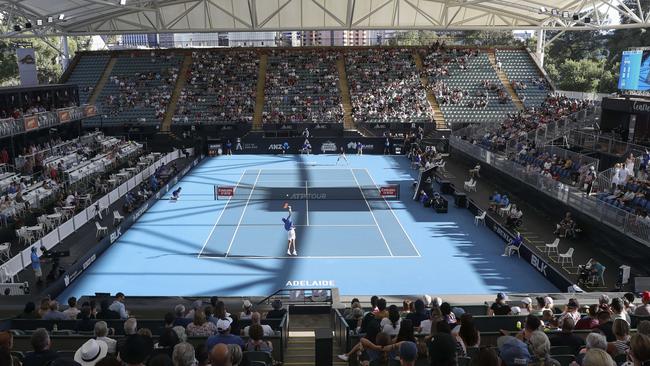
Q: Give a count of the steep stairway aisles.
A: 6